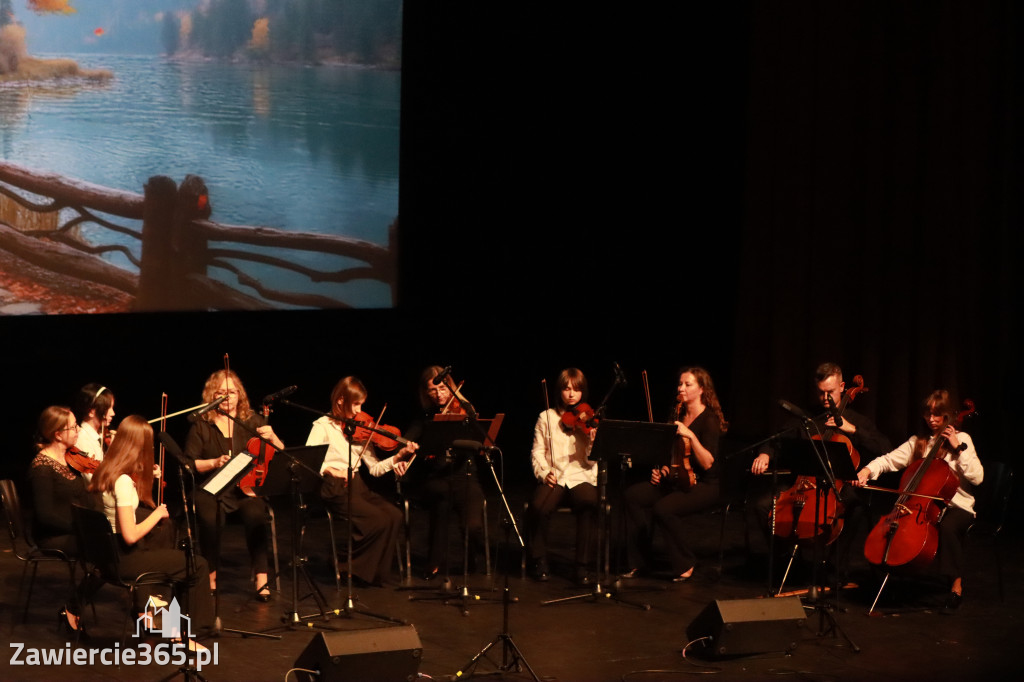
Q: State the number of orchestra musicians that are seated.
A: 10